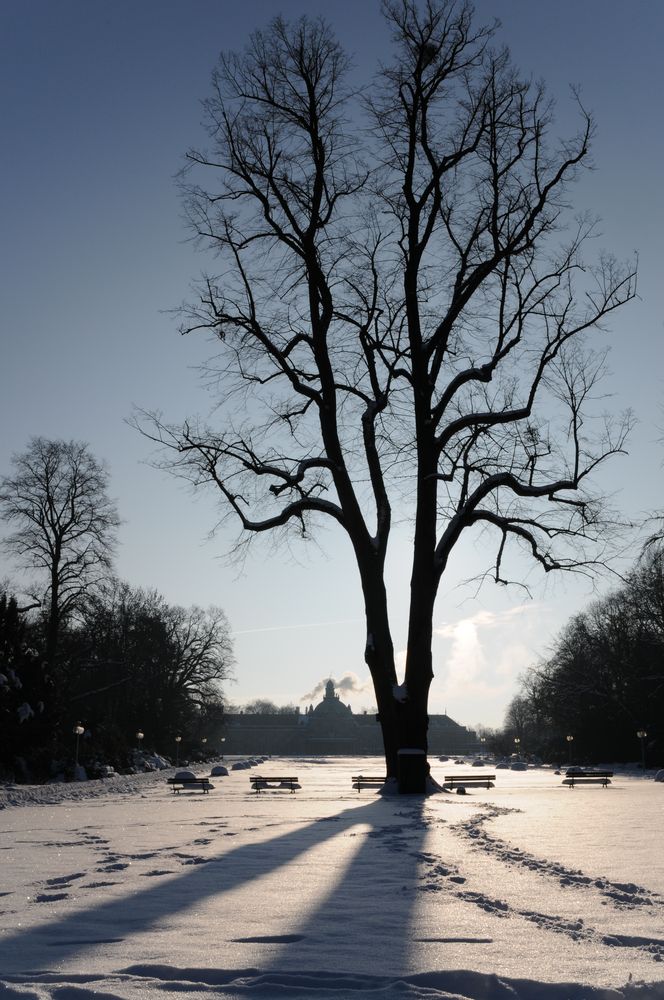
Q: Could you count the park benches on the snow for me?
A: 5